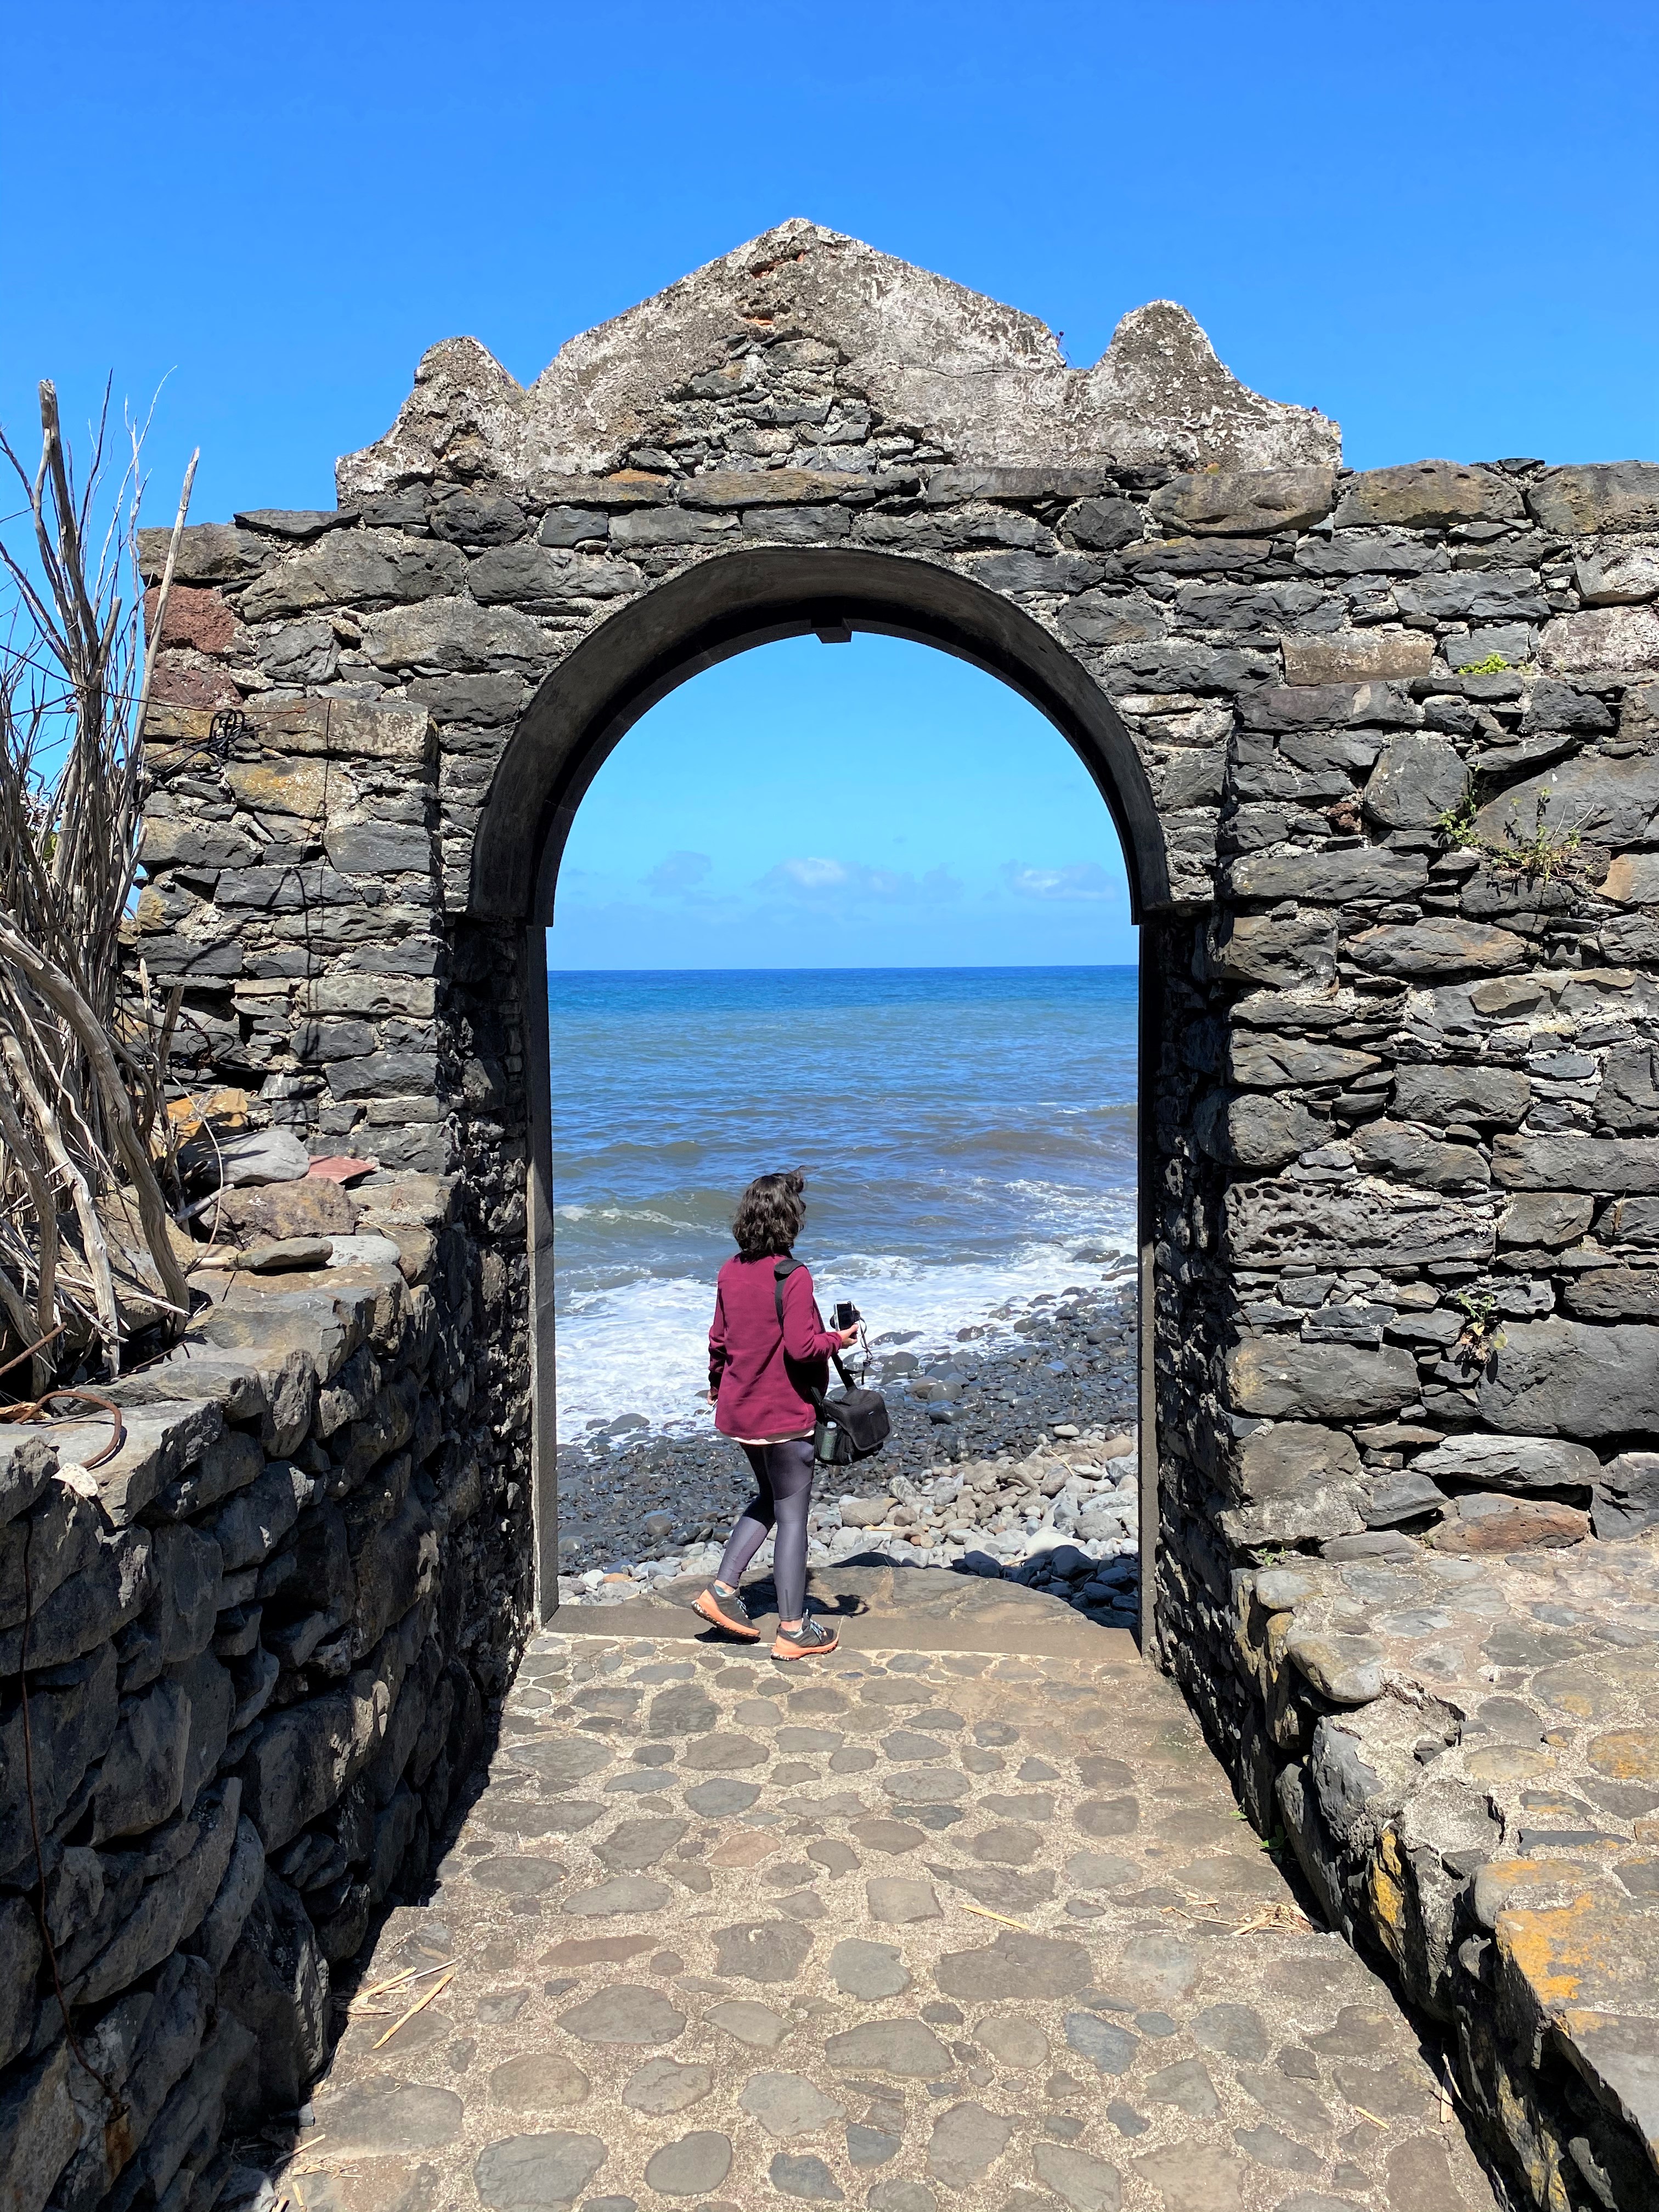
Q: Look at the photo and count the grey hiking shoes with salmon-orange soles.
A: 2